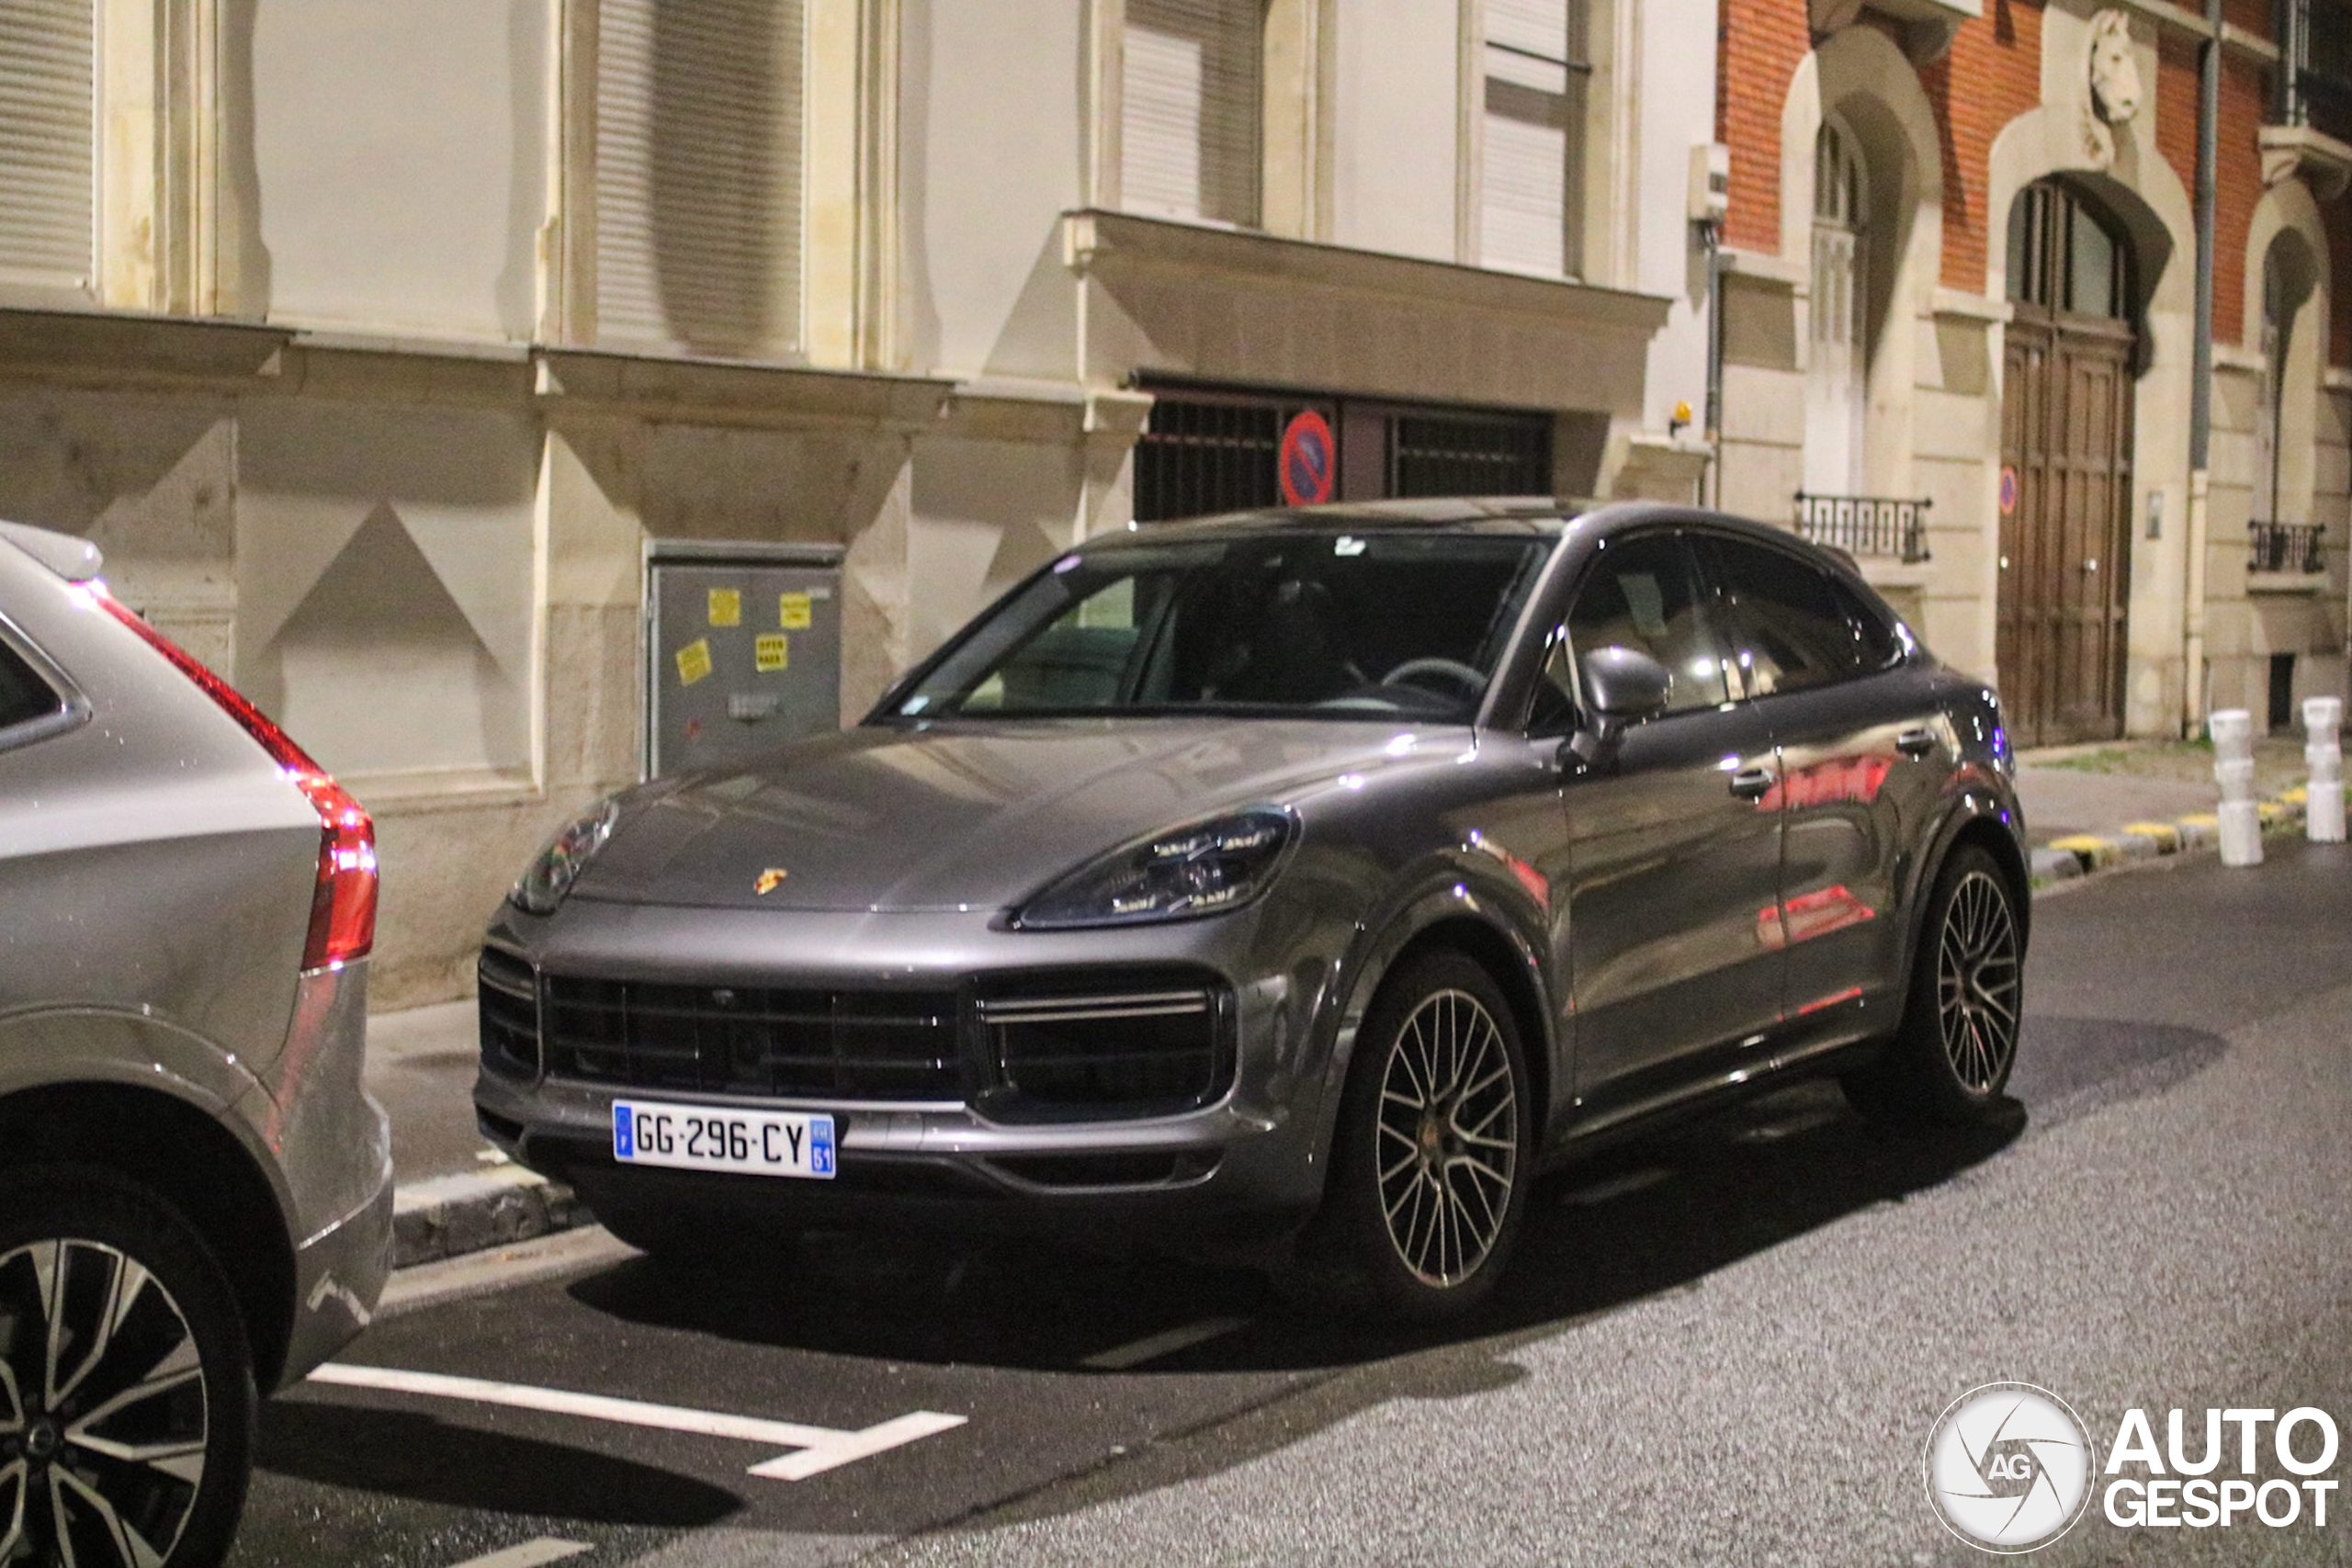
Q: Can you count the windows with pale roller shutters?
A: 4